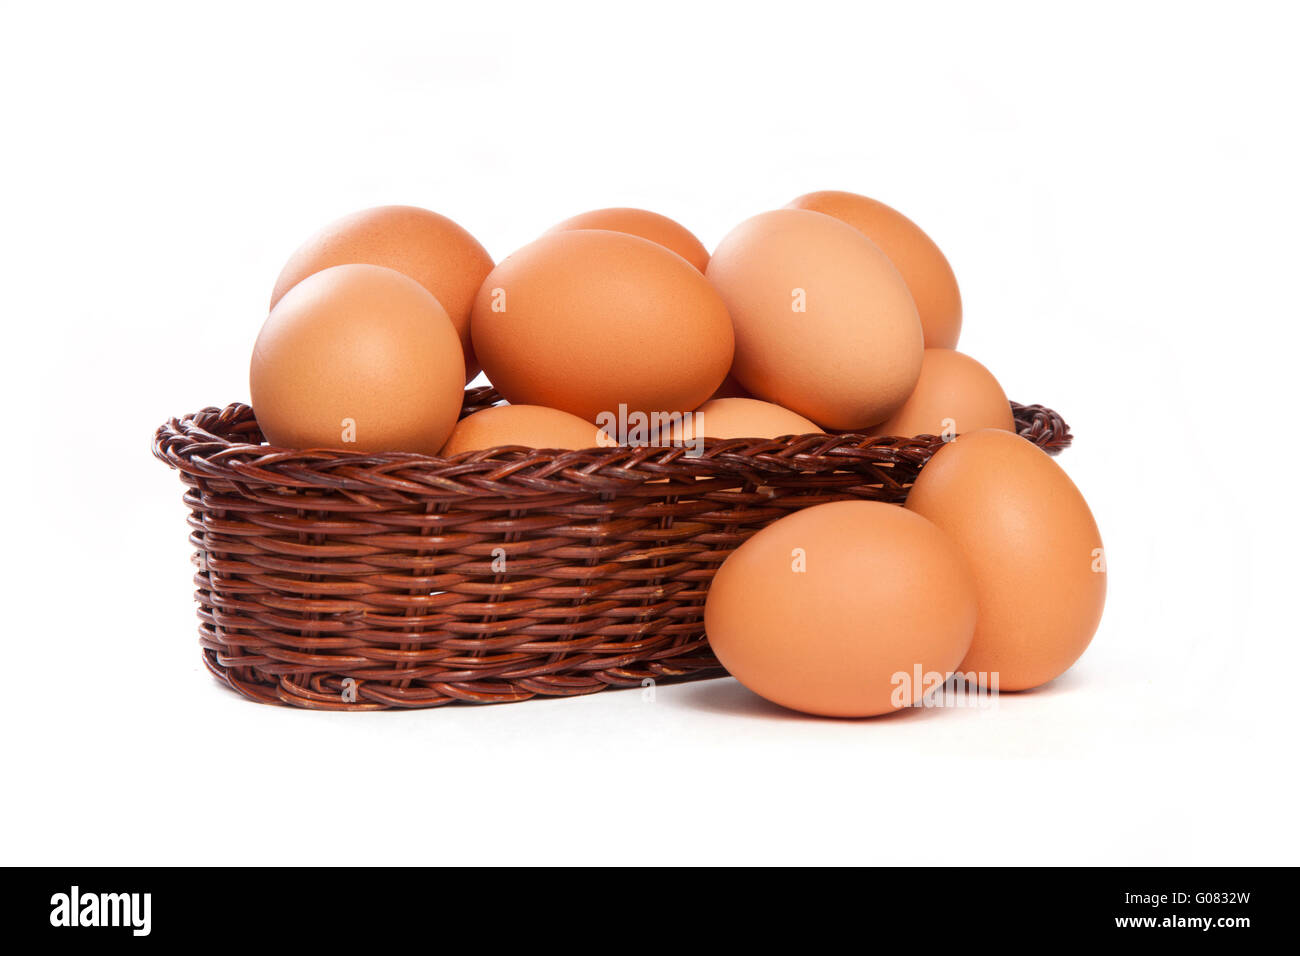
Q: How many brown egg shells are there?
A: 11